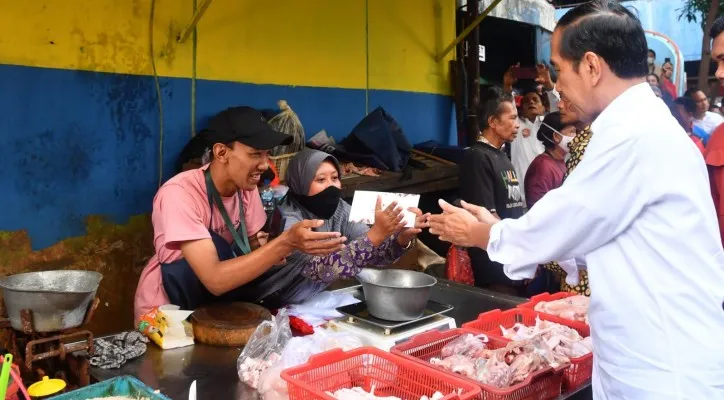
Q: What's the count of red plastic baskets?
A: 4